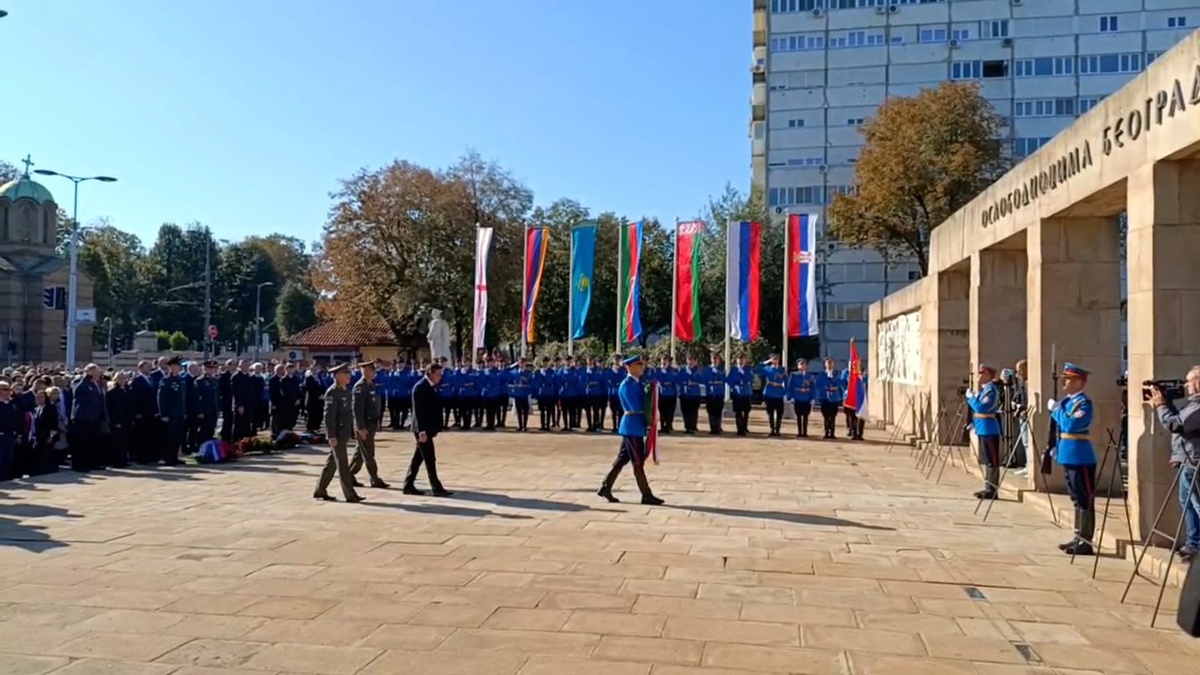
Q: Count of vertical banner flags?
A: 7